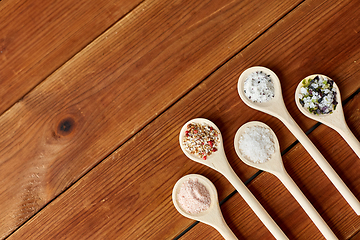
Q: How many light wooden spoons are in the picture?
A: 5